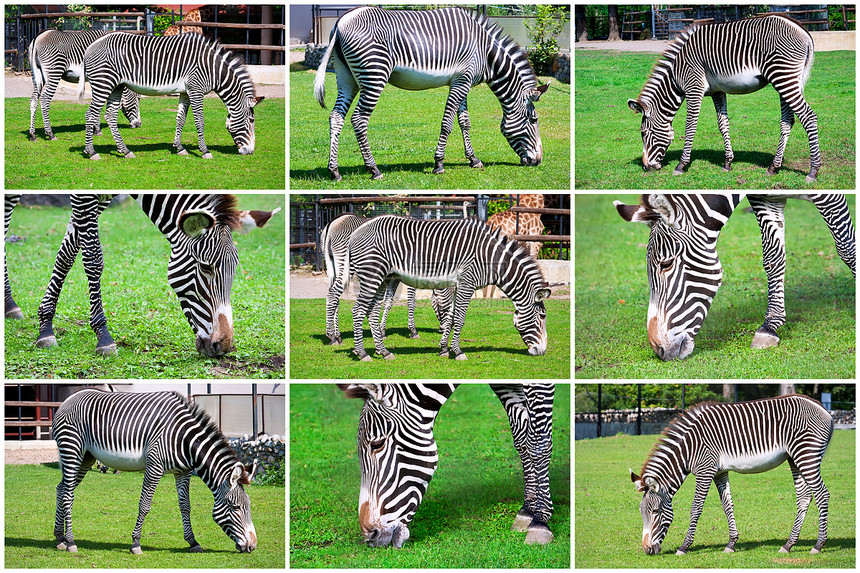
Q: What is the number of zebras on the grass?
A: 11